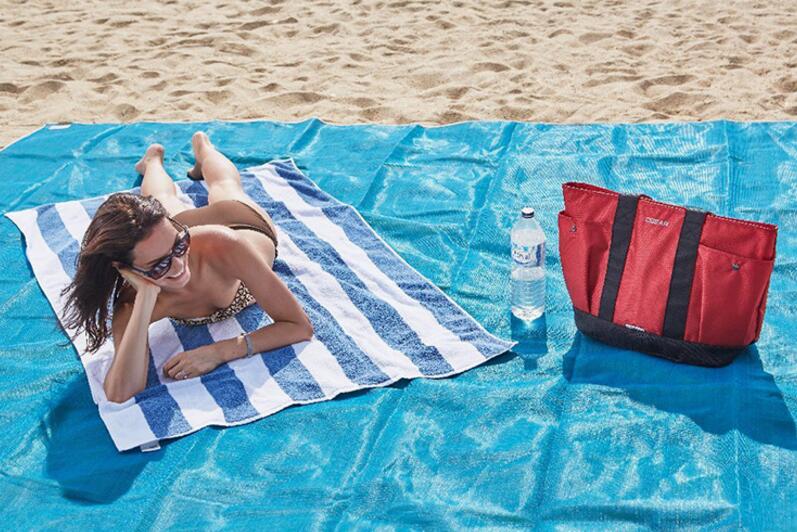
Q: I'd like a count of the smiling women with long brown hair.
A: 1